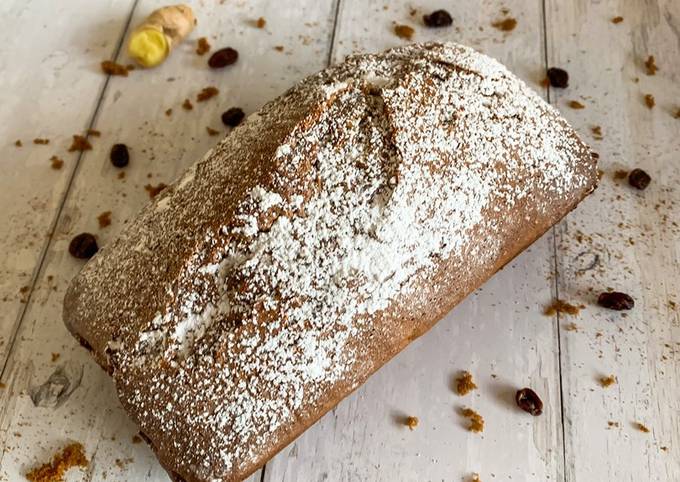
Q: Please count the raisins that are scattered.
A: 9